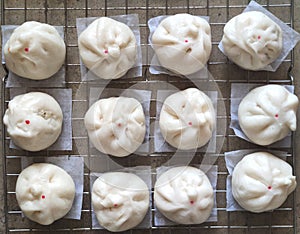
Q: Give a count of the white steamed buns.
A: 12